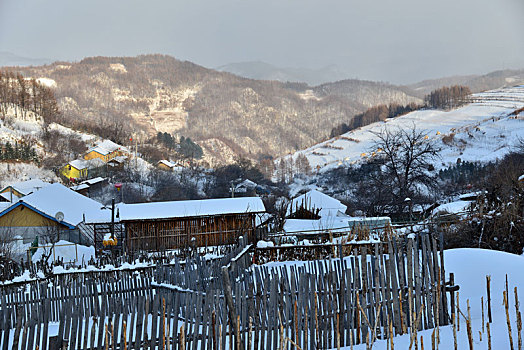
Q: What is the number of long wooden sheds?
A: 1